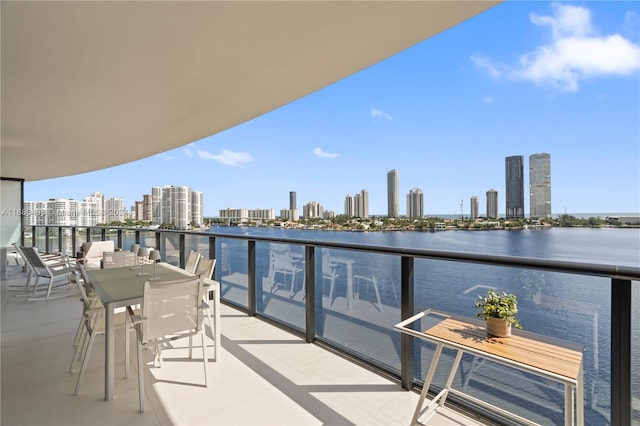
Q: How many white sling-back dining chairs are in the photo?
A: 6